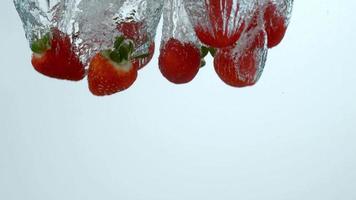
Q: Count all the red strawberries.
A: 7